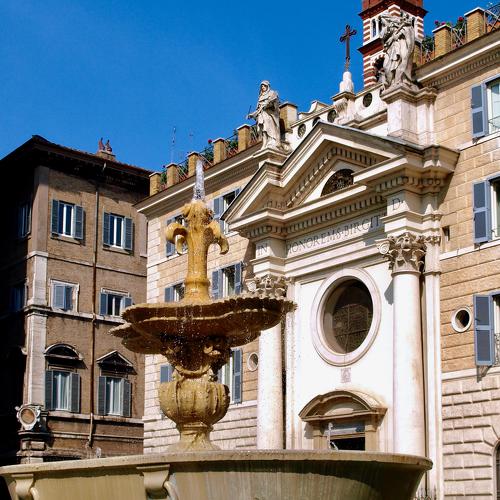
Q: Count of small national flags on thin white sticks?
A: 0